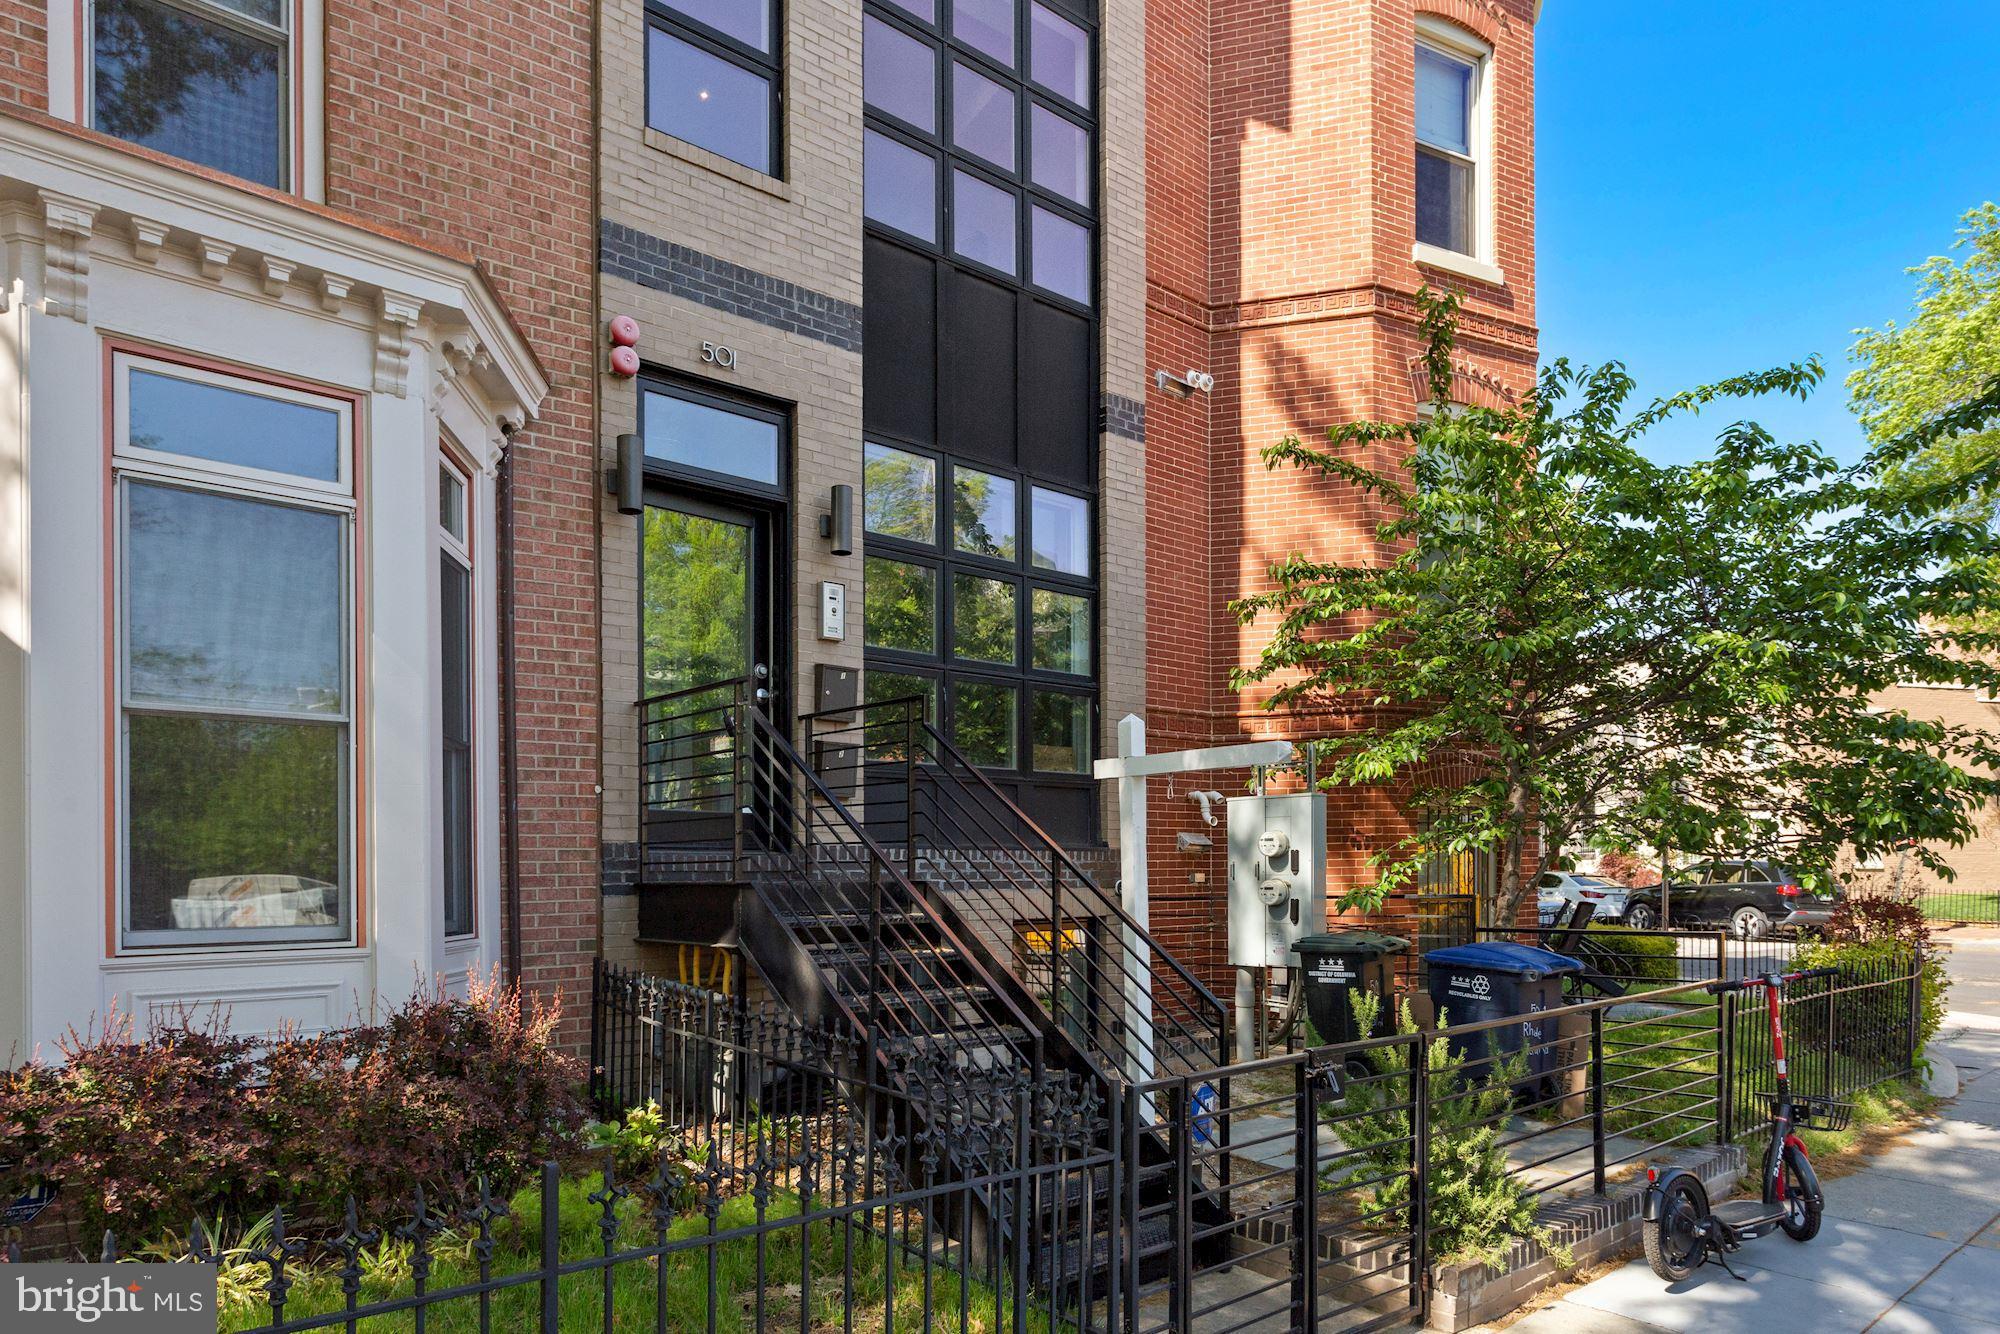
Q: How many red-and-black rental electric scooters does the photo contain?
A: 1